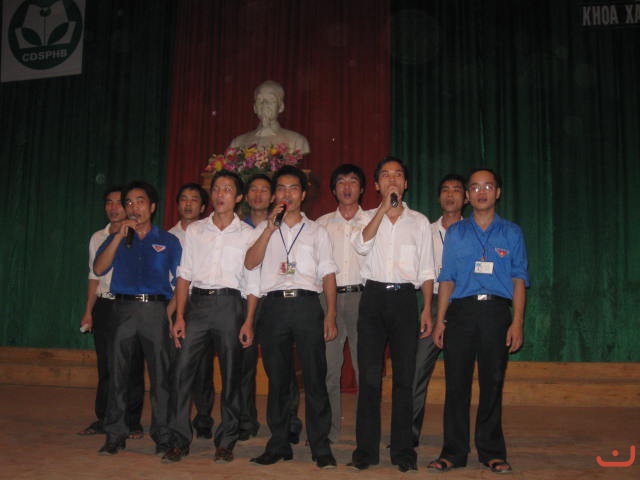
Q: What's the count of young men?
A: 10